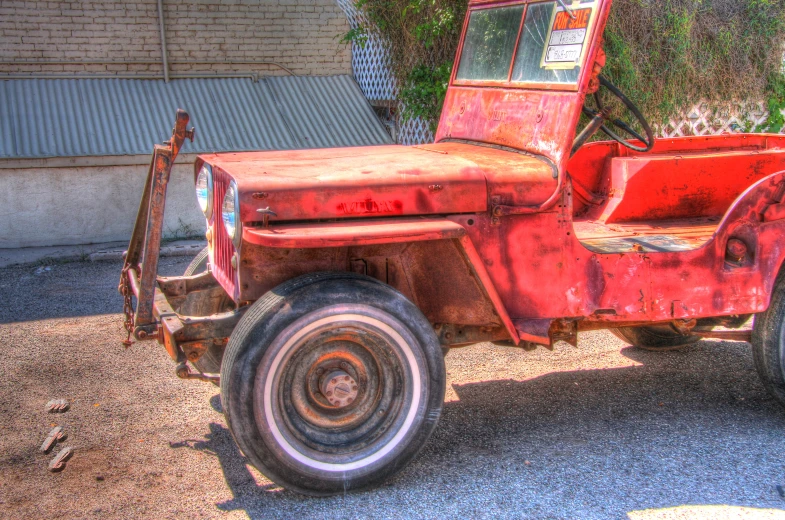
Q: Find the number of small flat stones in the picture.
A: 3